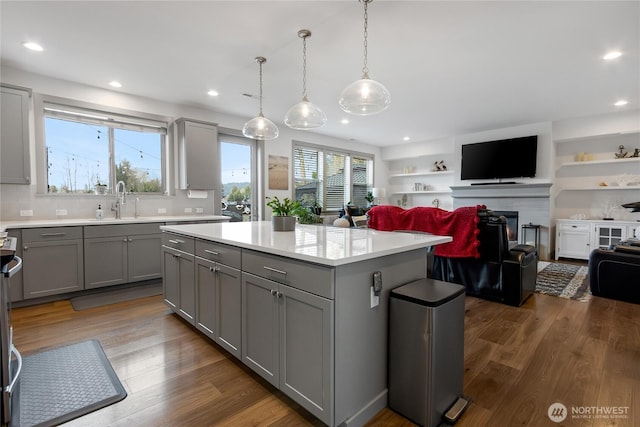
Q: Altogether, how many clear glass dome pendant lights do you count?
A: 3